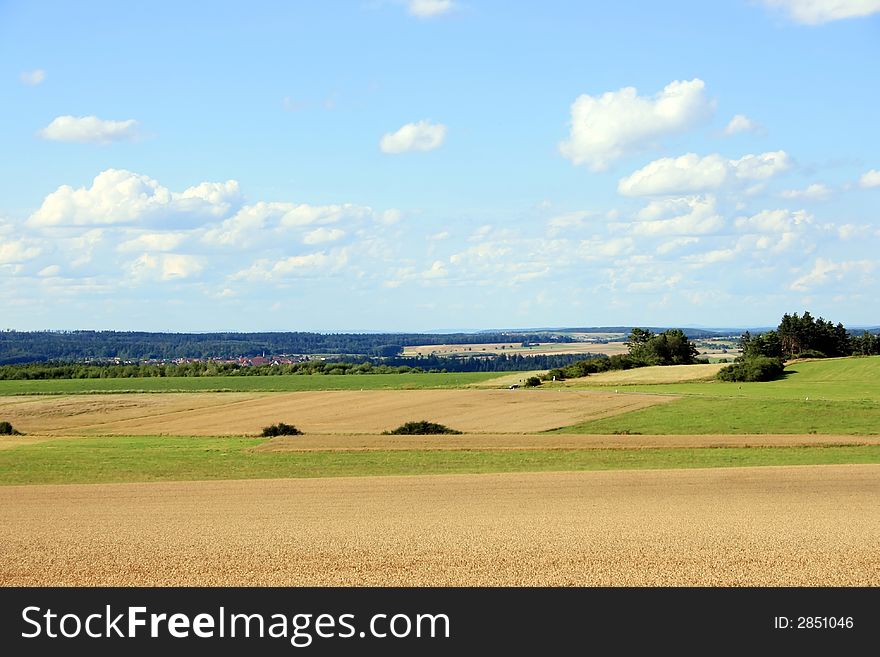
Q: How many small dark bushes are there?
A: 3